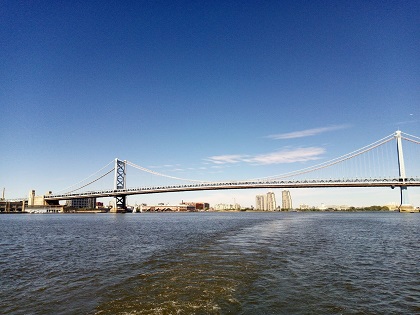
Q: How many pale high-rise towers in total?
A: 3